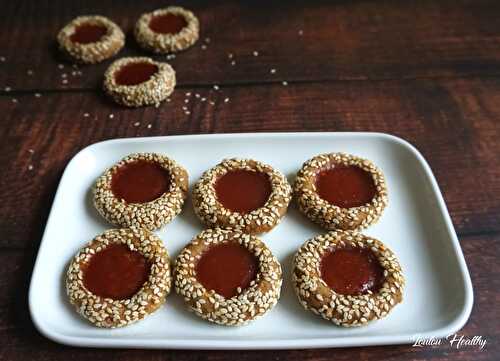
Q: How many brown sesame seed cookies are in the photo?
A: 9